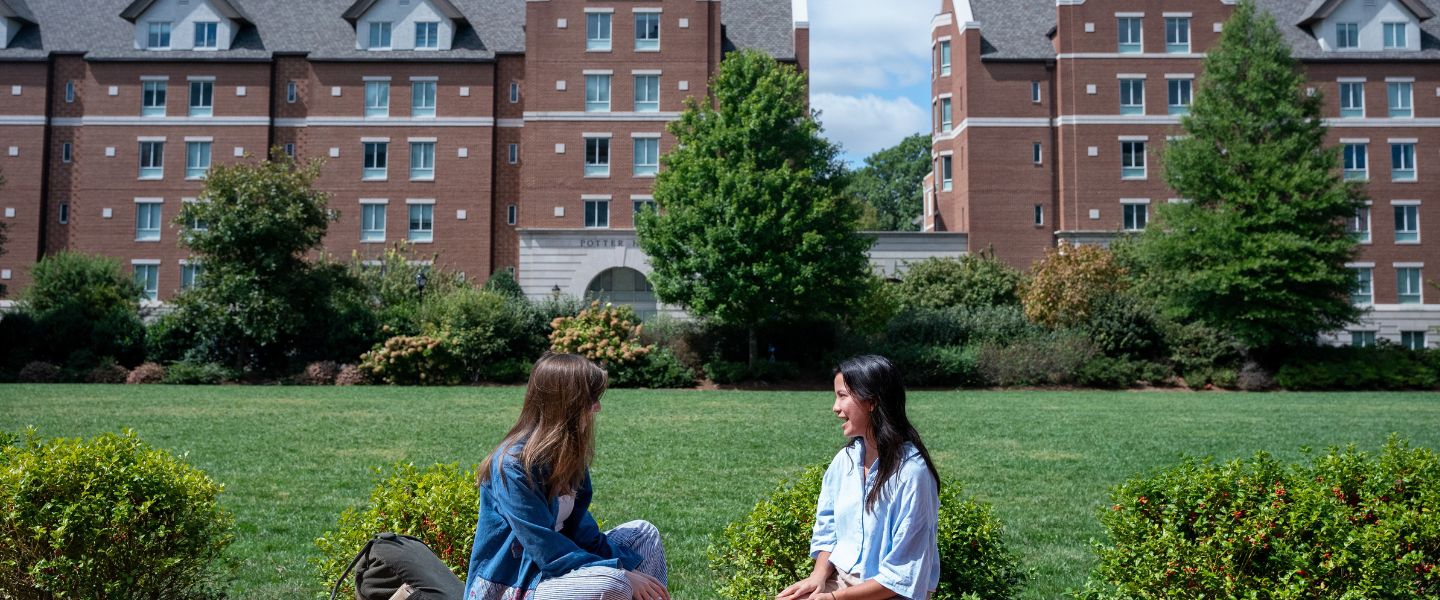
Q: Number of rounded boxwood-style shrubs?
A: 4